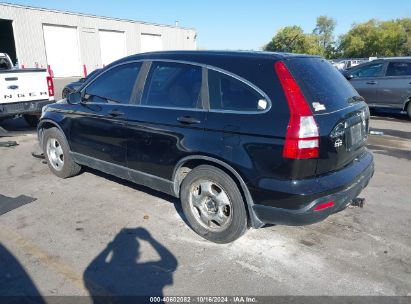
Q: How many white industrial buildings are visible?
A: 1